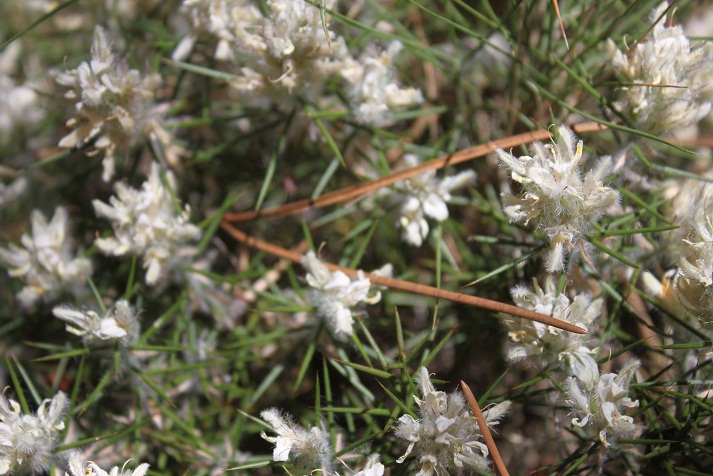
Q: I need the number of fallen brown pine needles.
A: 3